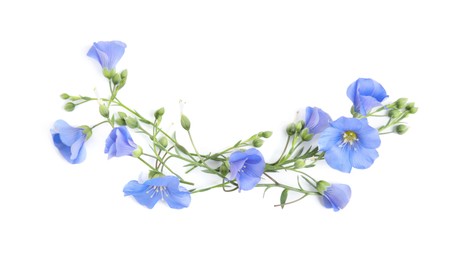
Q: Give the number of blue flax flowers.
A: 9